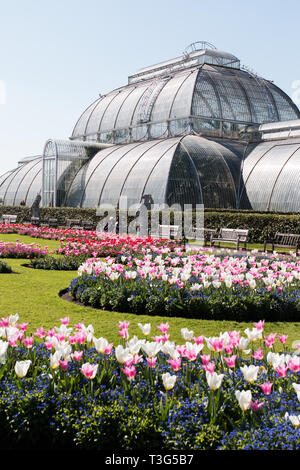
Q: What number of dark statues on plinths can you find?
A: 2